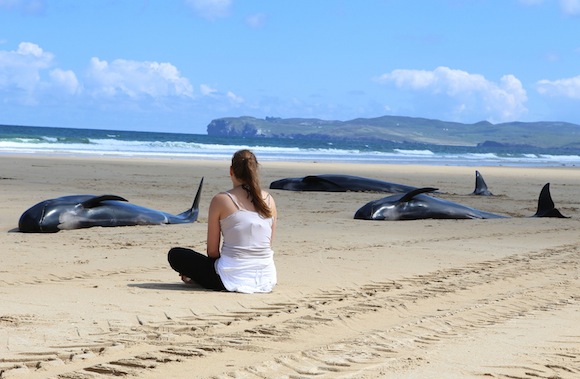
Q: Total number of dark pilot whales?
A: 3